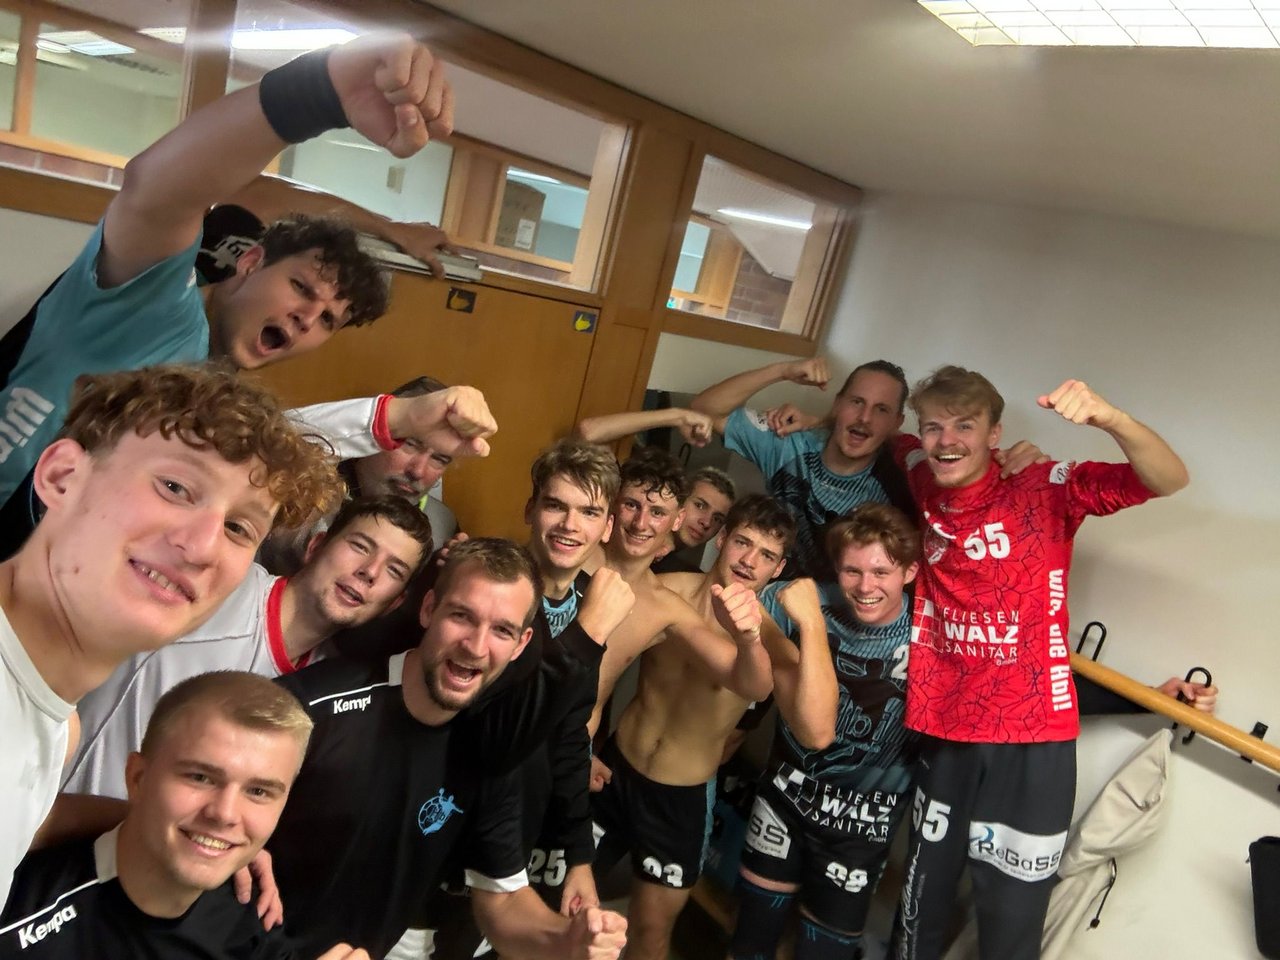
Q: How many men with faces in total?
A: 13